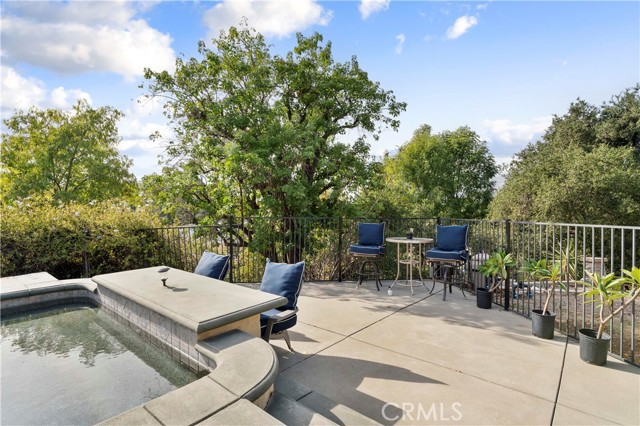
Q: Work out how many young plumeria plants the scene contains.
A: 3